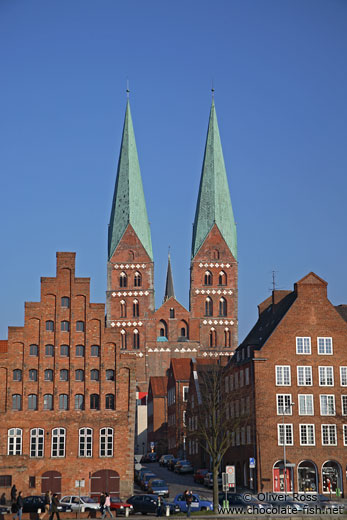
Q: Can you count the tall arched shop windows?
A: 3